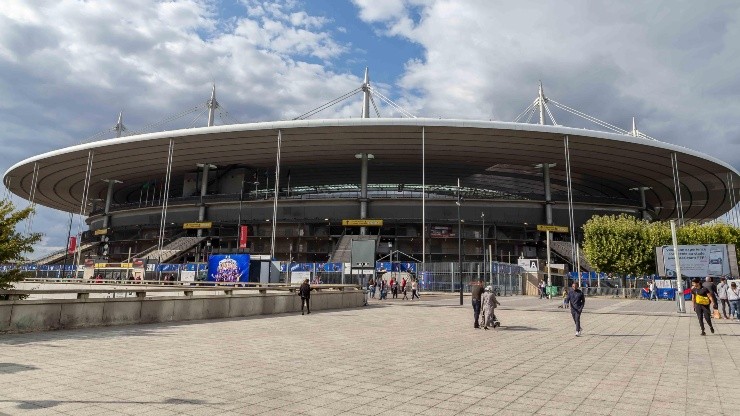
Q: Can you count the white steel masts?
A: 5